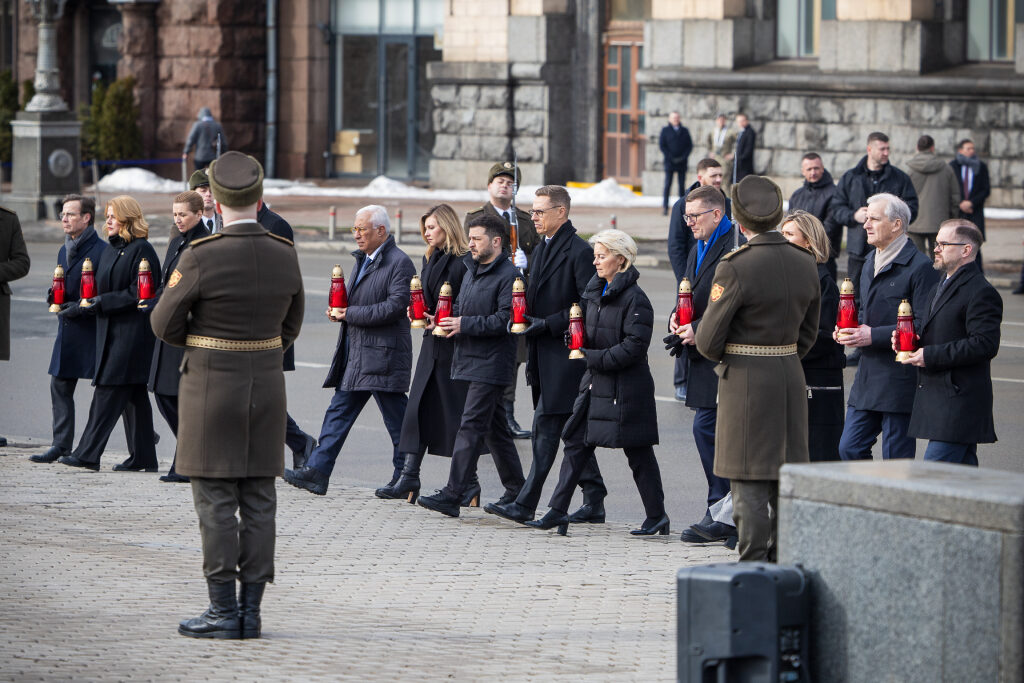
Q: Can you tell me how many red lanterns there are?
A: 11